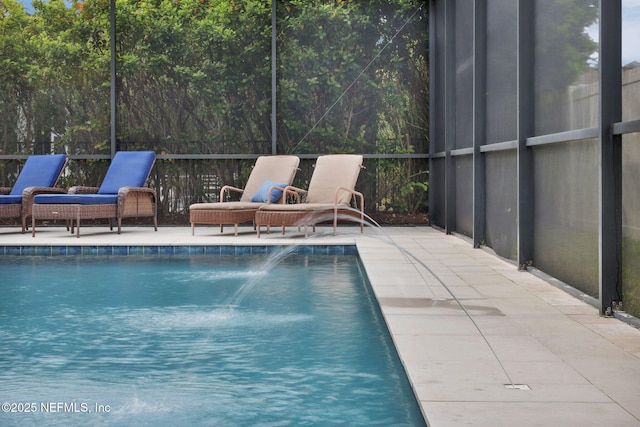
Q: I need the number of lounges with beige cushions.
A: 2